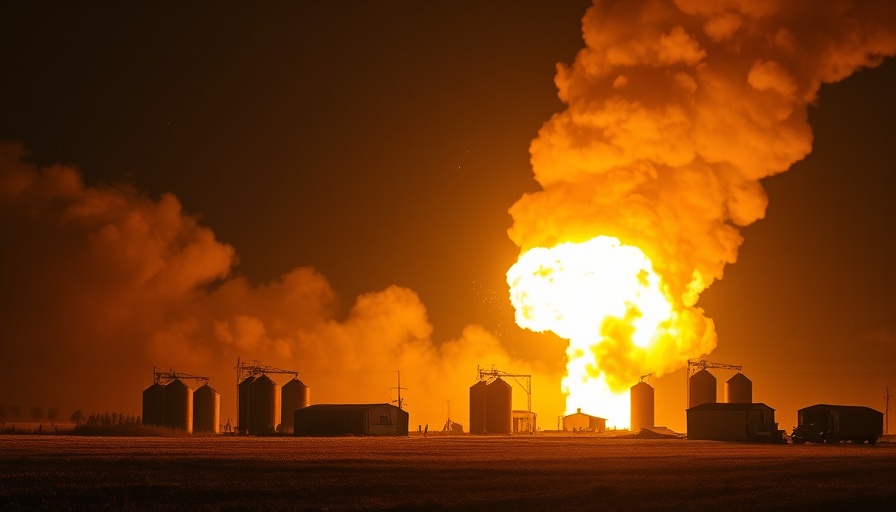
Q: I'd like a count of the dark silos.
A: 11